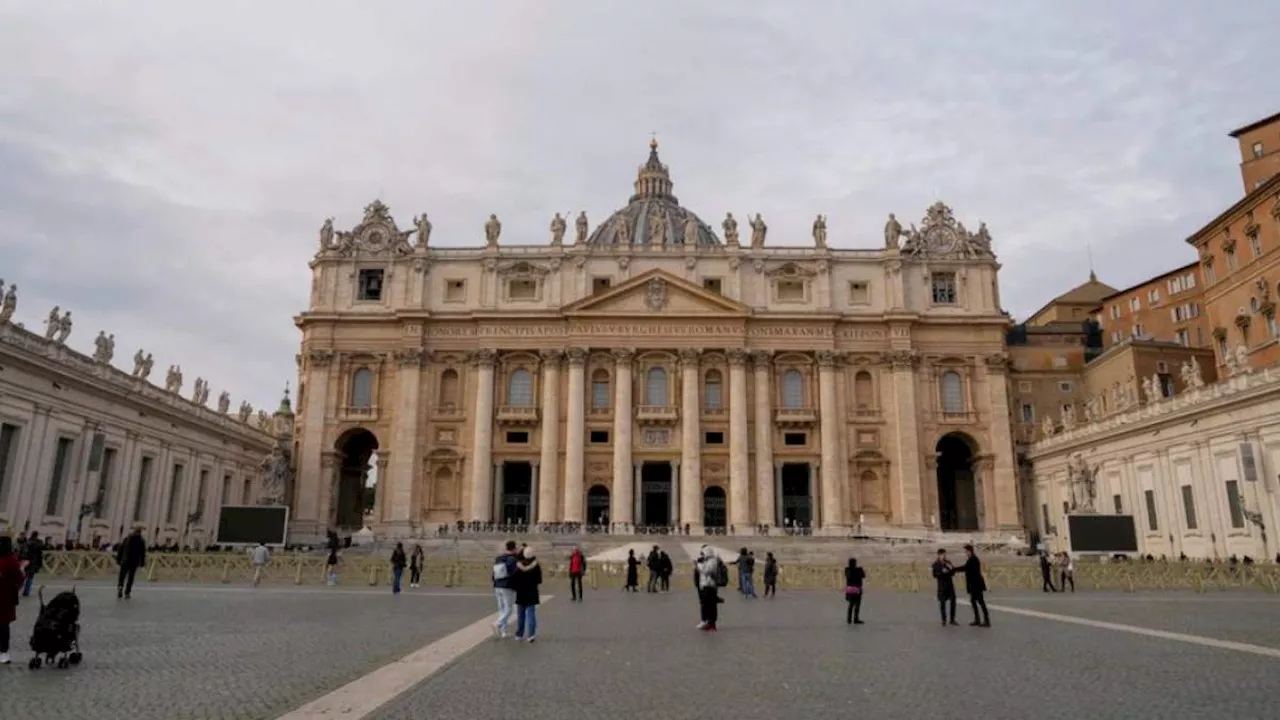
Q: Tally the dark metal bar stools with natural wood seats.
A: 0